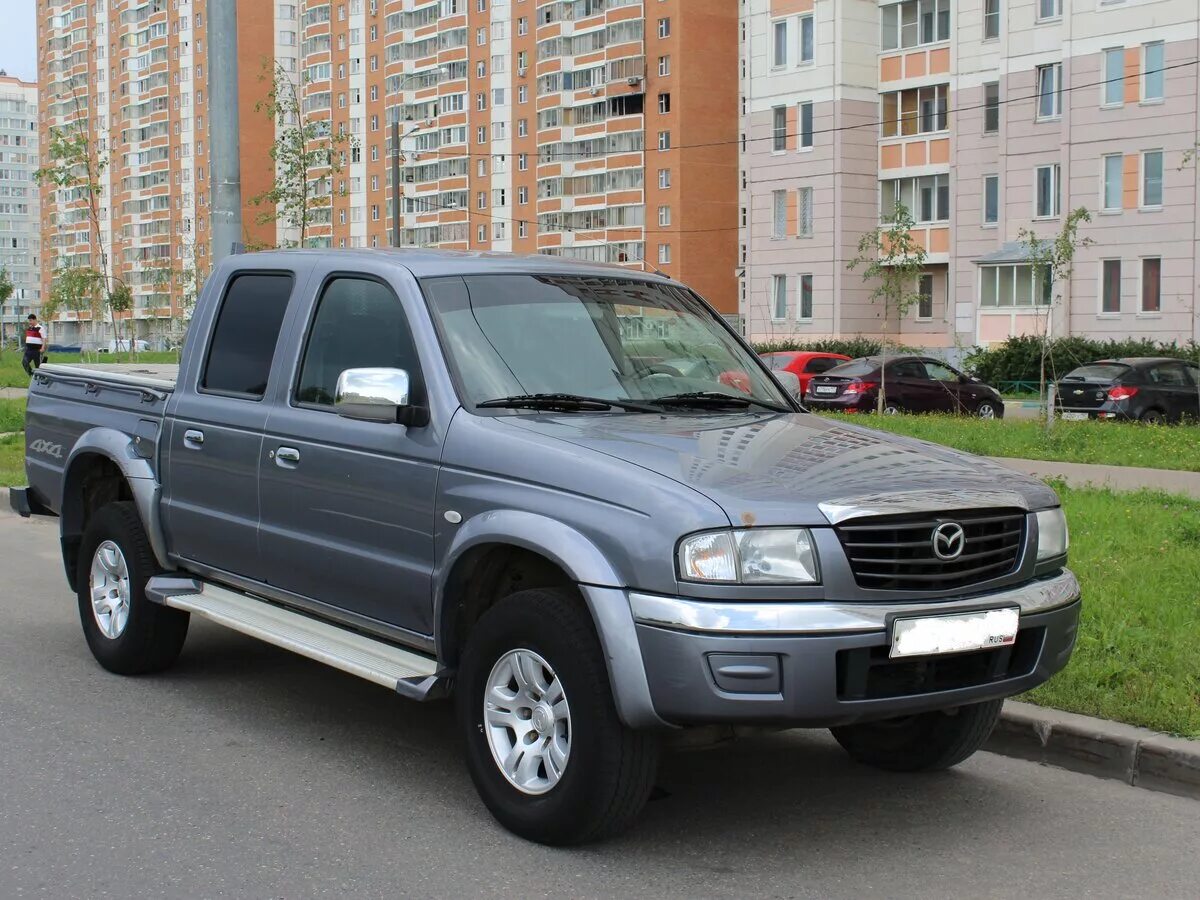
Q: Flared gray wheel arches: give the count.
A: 2